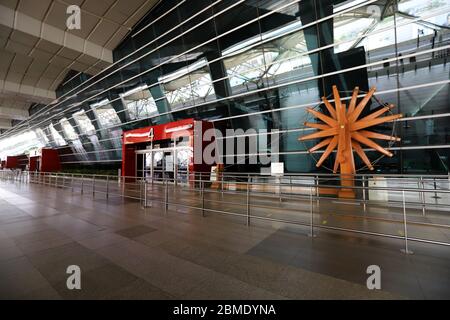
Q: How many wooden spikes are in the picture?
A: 15